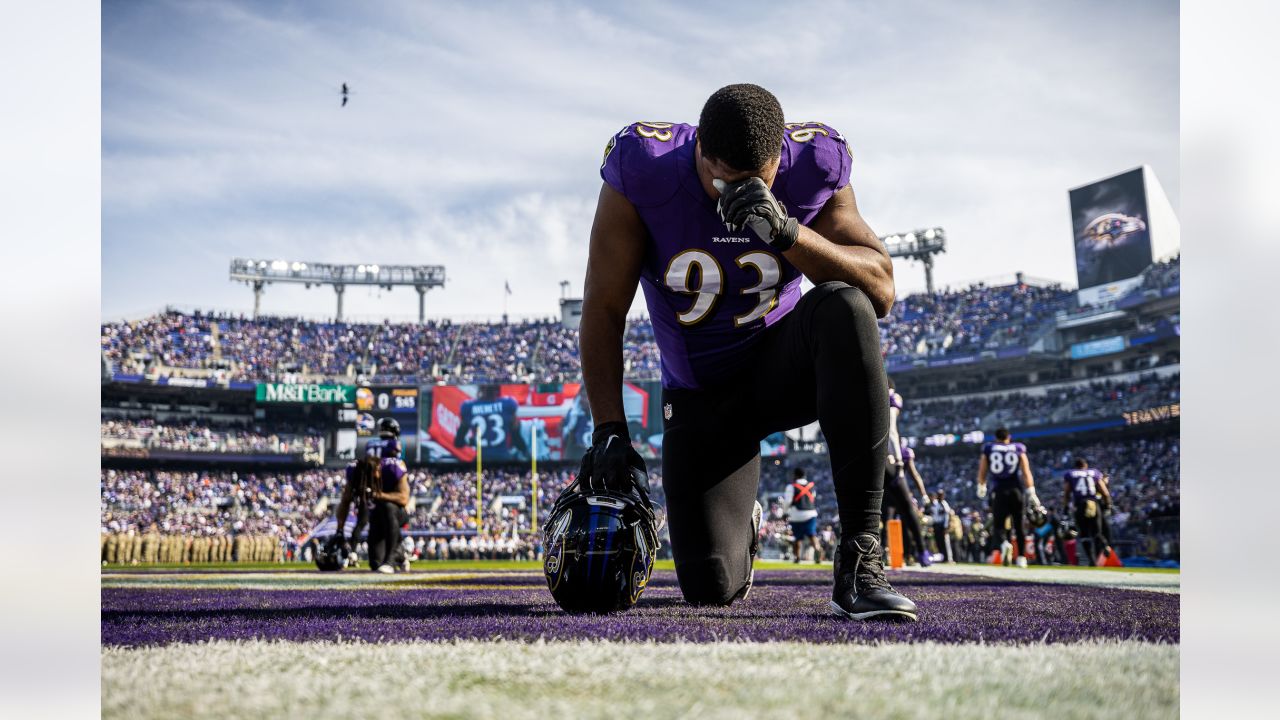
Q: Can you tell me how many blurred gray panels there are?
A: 2